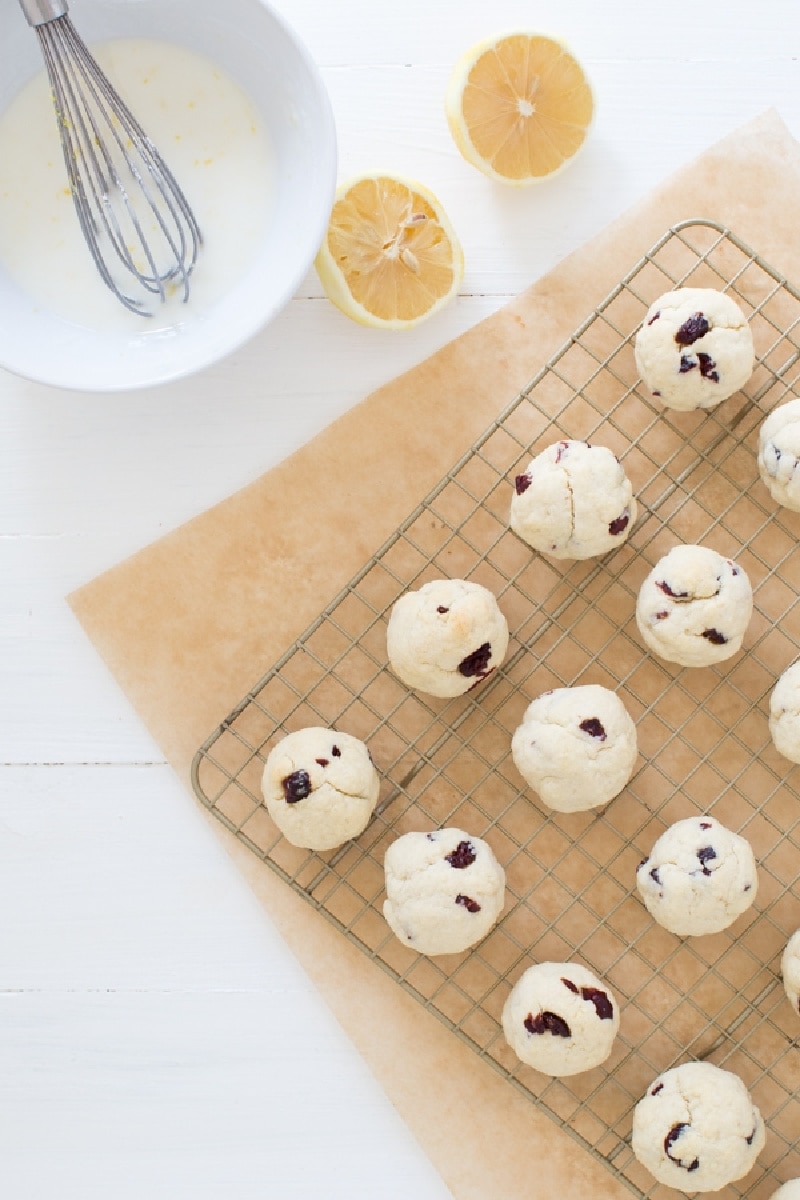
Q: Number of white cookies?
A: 14